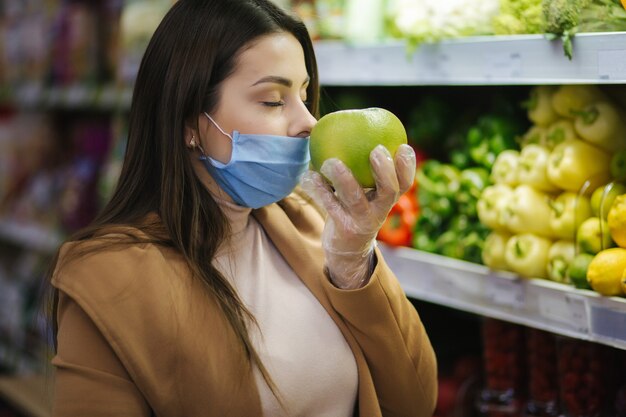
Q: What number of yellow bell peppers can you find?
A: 14